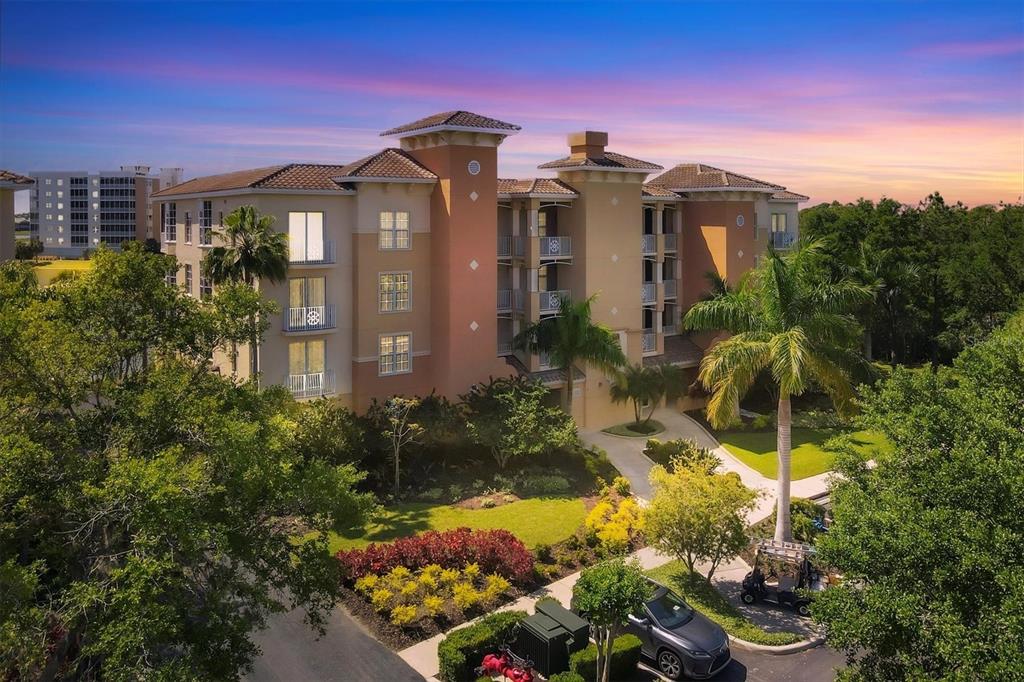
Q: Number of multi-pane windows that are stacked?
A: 3